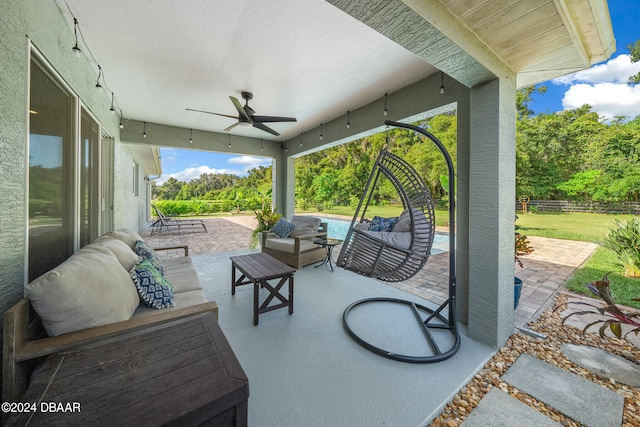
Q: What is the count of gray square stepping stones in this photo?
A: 2